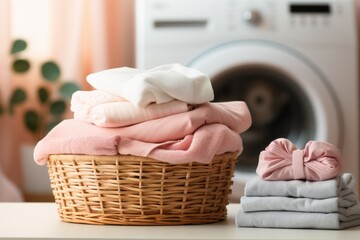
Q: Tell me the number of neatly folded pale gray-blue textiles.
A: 3